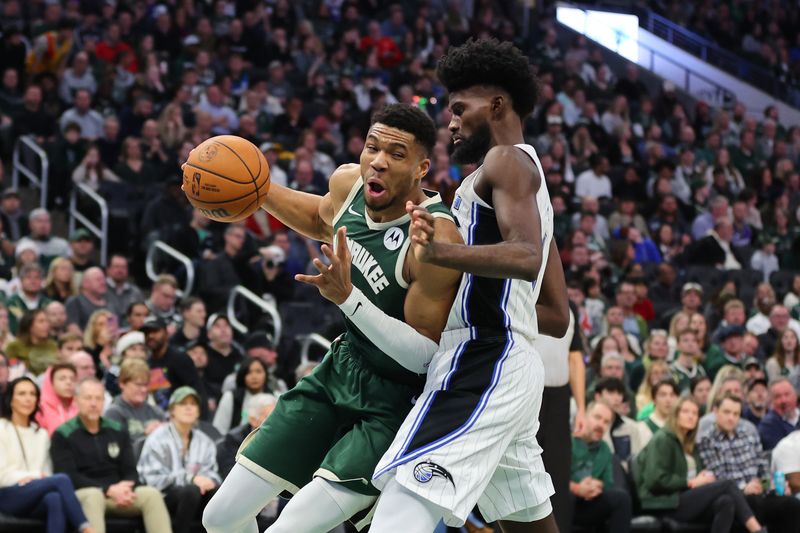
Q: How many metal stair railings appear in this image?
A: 5